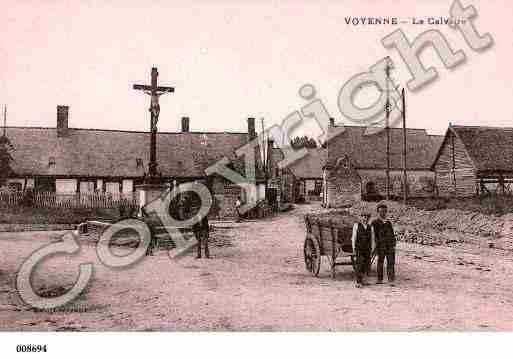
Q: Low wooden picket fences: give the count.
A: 1